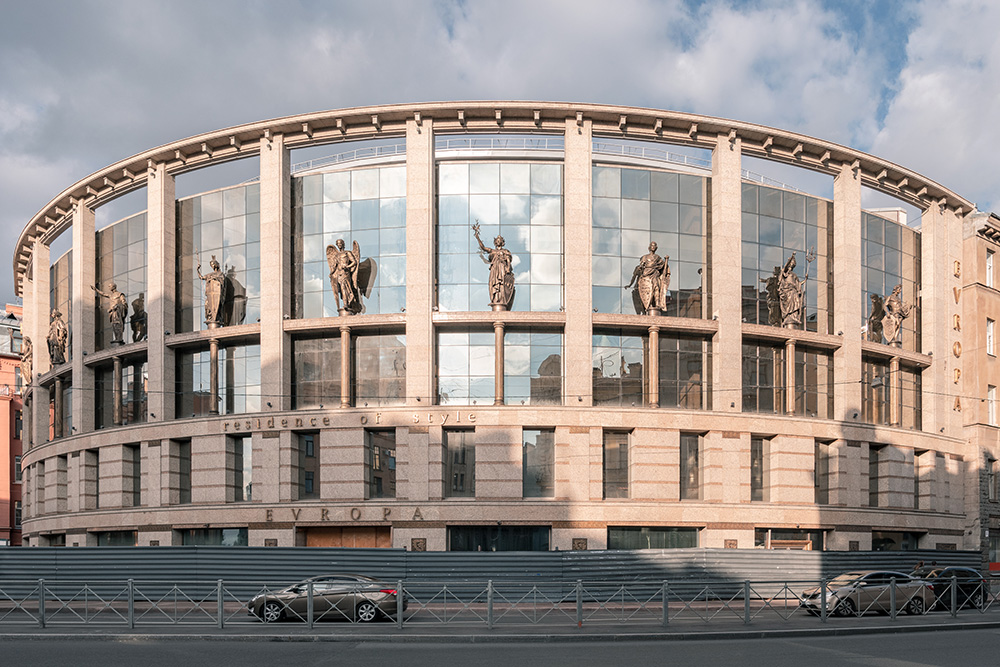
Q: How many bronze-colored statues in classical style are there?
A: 9